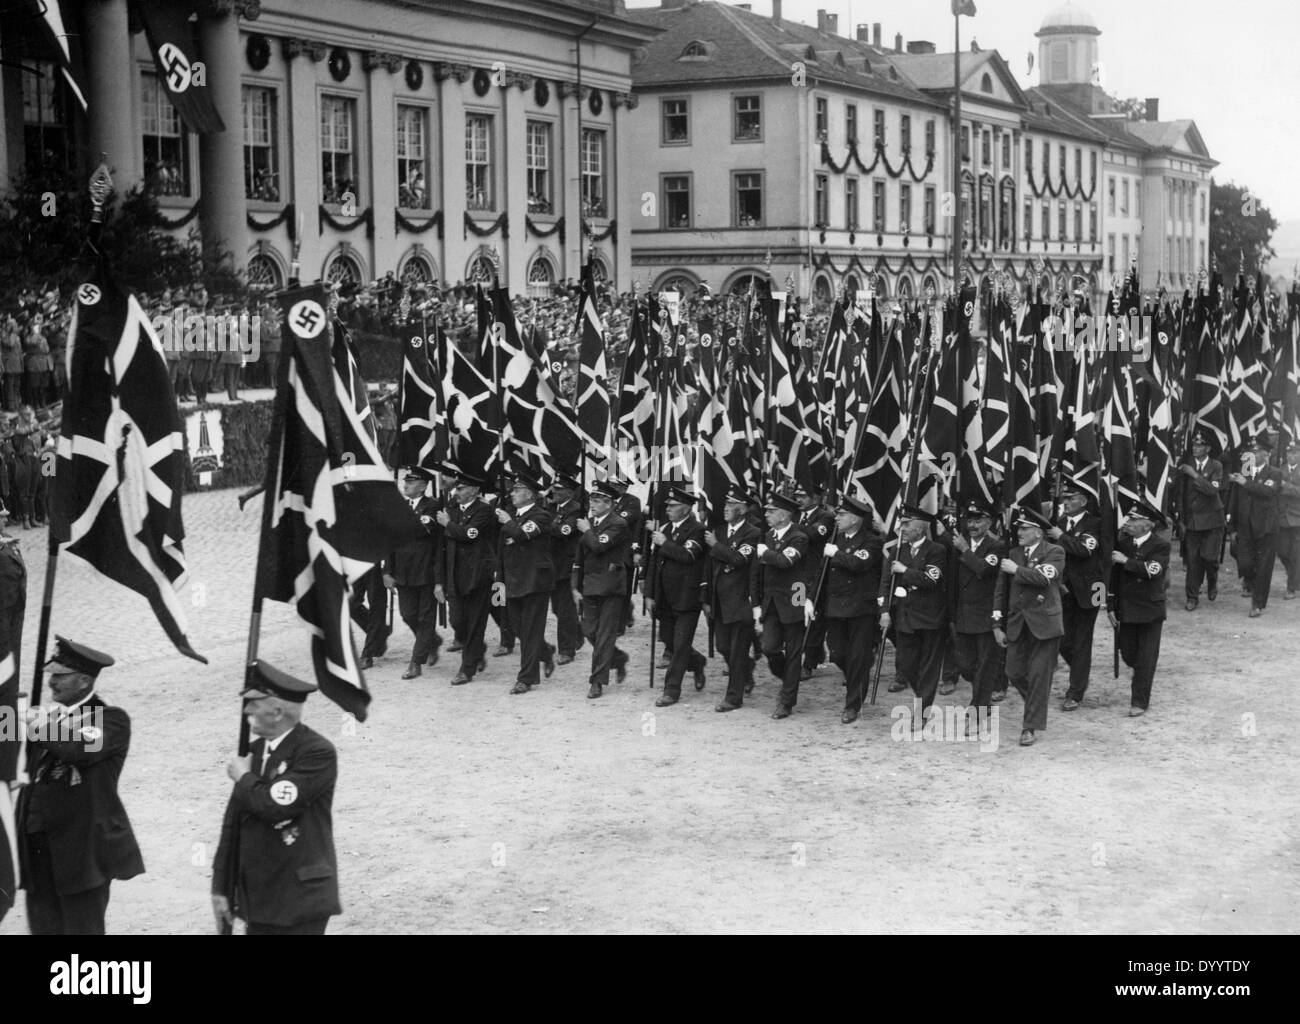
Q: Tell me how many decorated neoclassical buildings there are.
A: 2